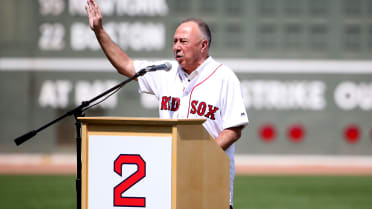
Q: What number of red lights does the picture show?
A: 3